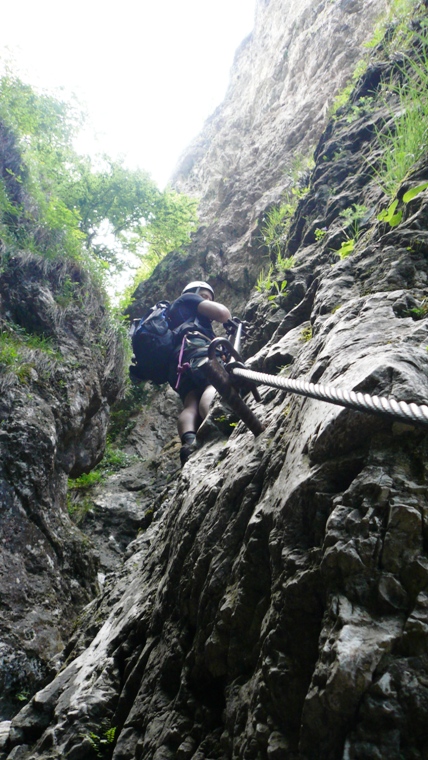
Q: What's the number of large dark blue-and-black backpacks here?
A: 1